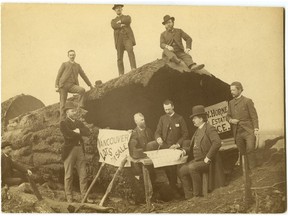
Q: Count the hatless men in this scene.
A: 4